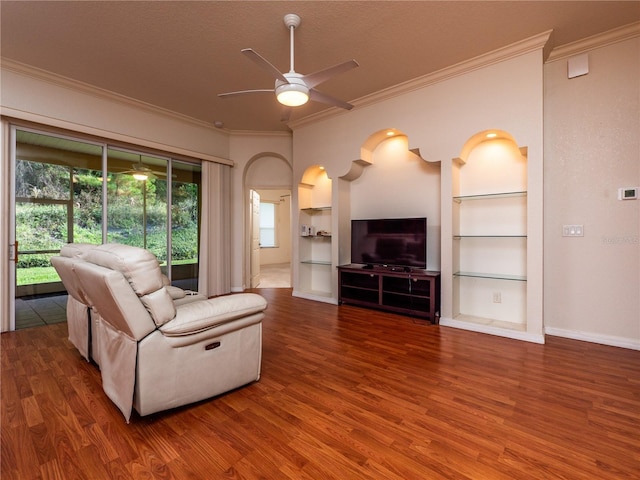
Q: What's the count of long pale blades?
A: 5